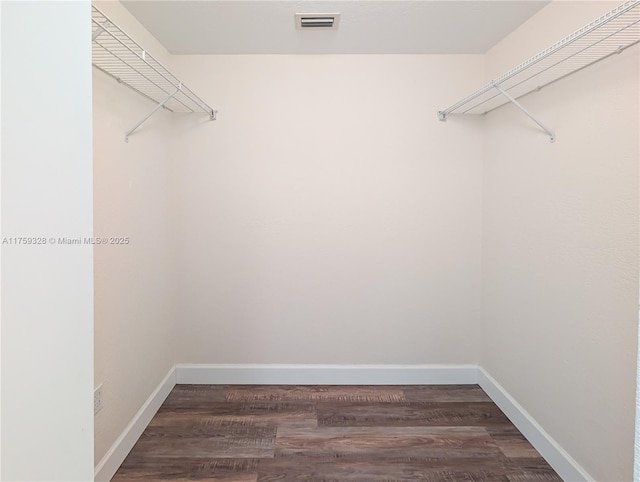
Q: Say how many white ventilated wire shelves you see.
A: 2